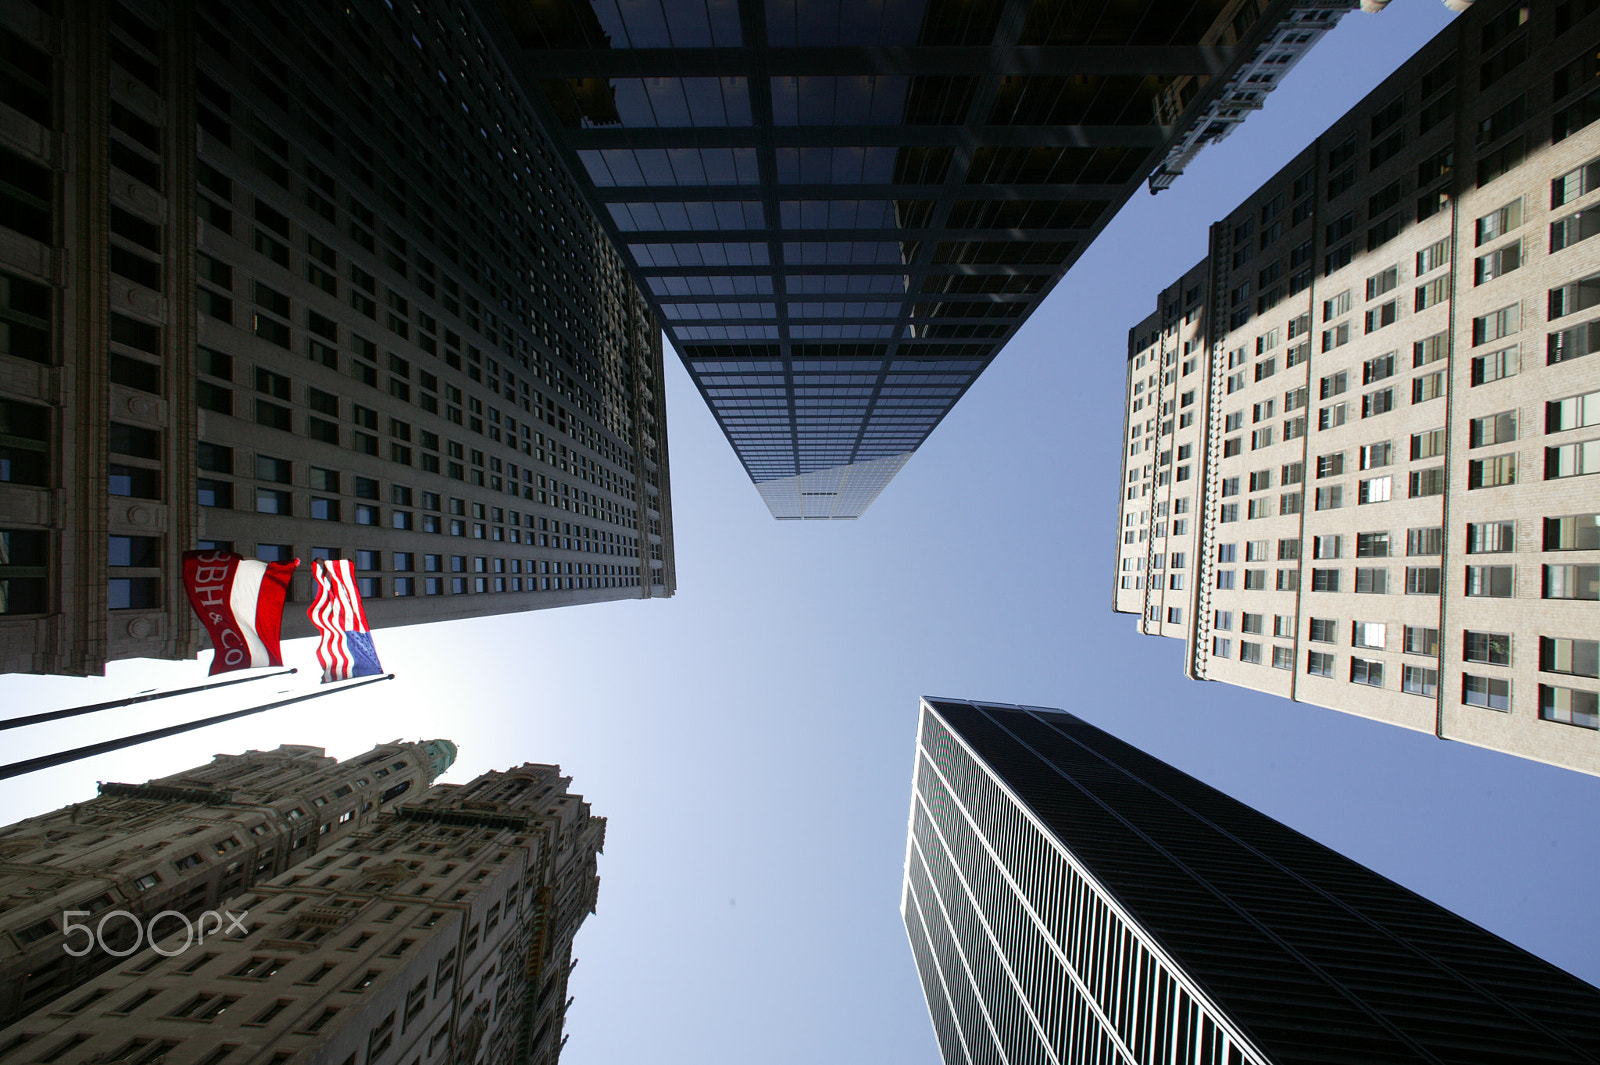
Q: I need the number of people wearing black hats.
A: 0